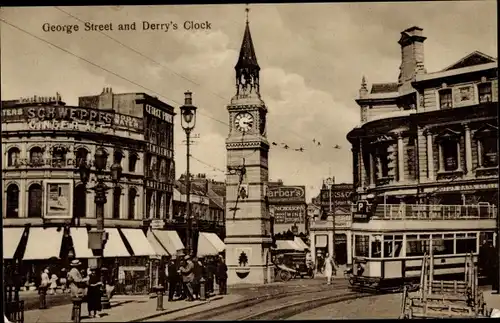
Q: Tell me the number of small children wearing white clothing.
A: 1